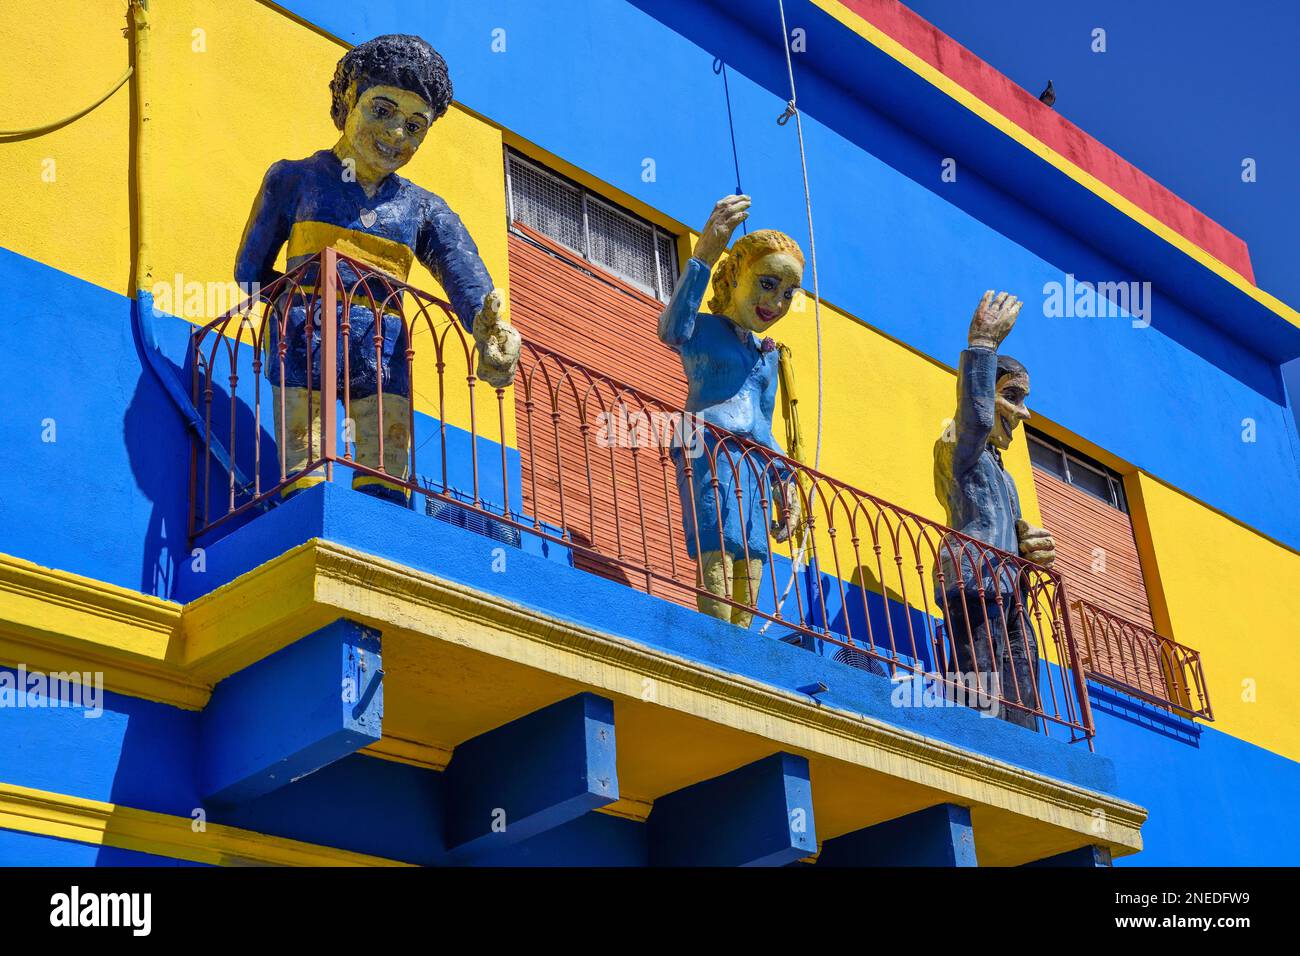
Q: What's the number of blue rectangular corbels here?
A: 5